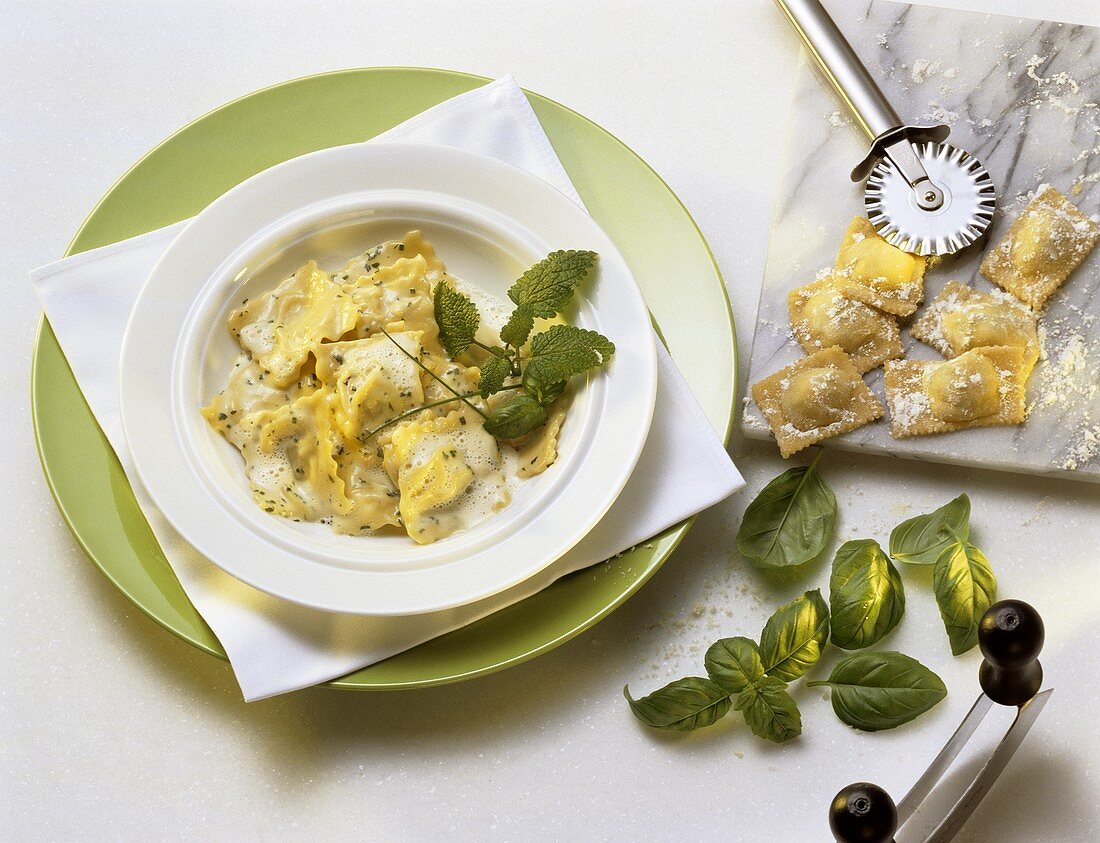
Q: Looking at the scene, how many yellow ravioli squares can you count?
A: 6